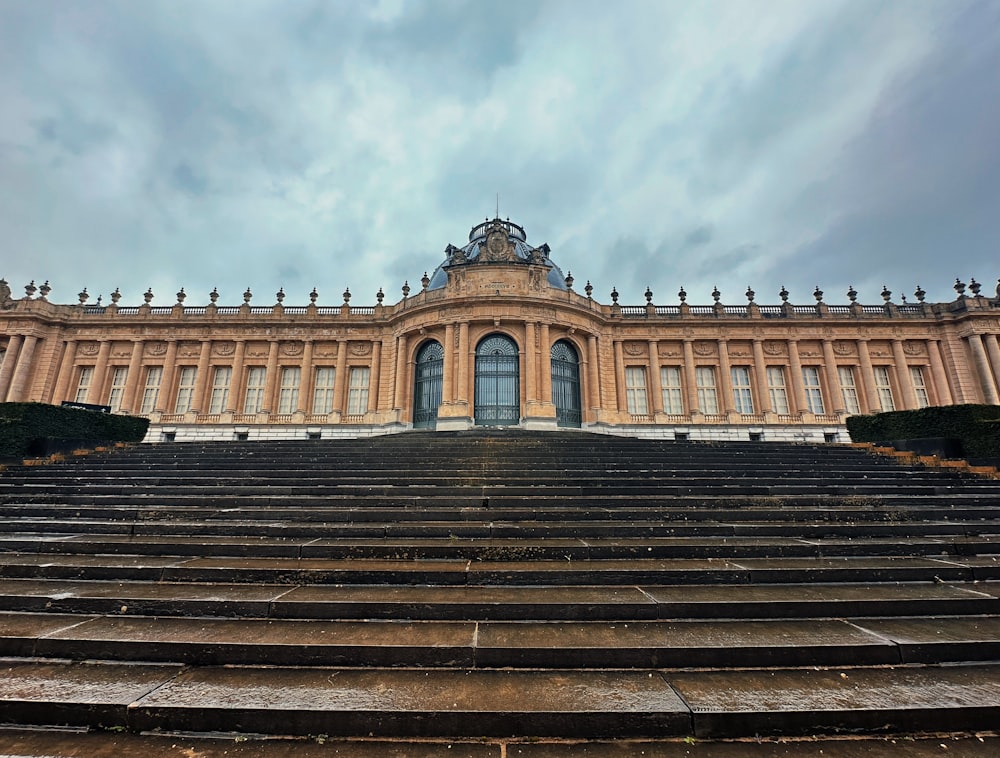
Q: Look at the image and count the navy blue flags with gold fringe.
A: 0